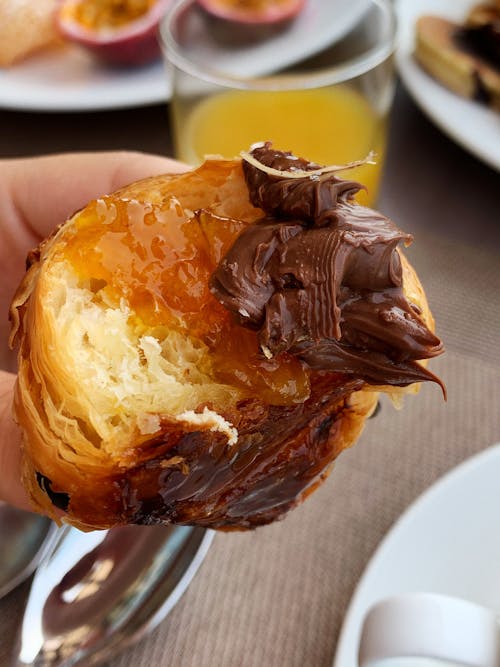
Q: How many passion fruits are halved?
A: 2